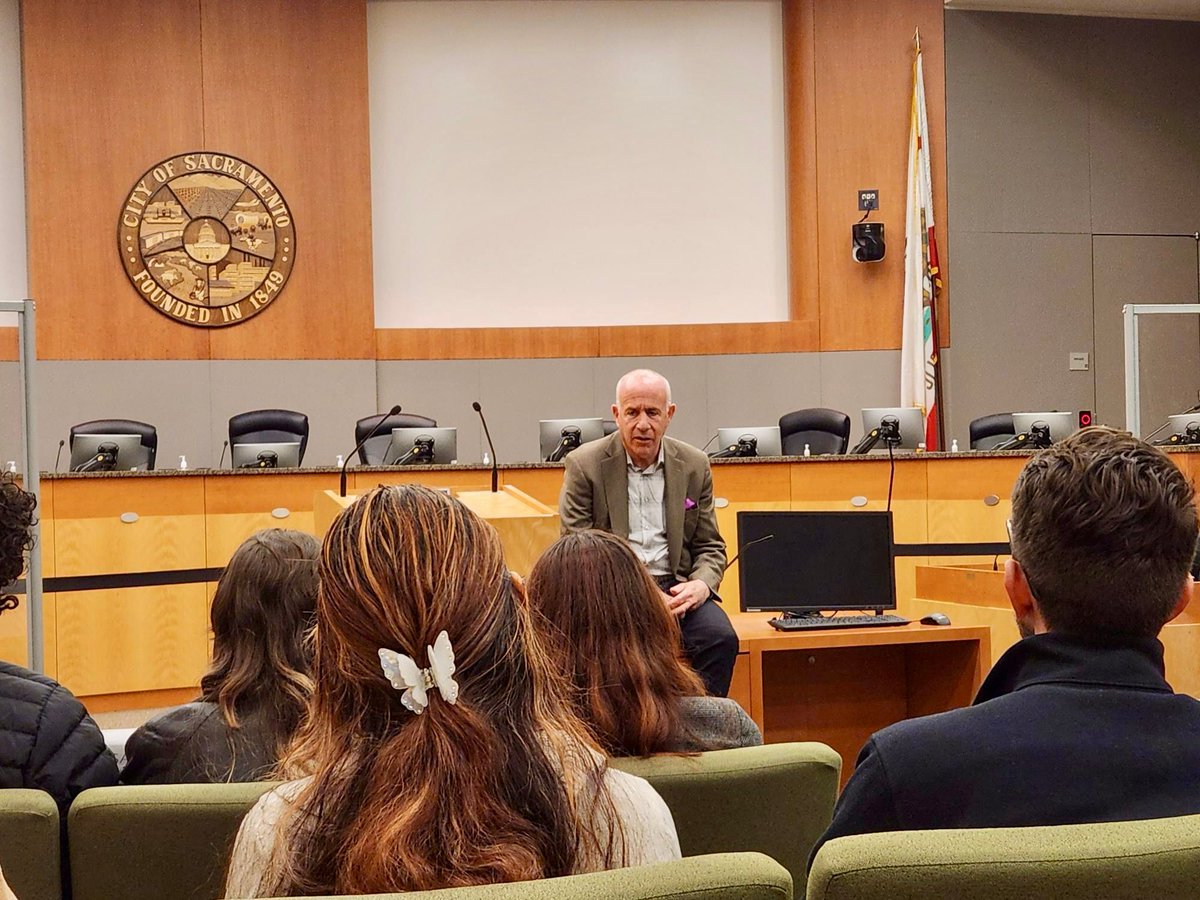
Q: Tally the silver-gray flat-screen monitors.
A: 8